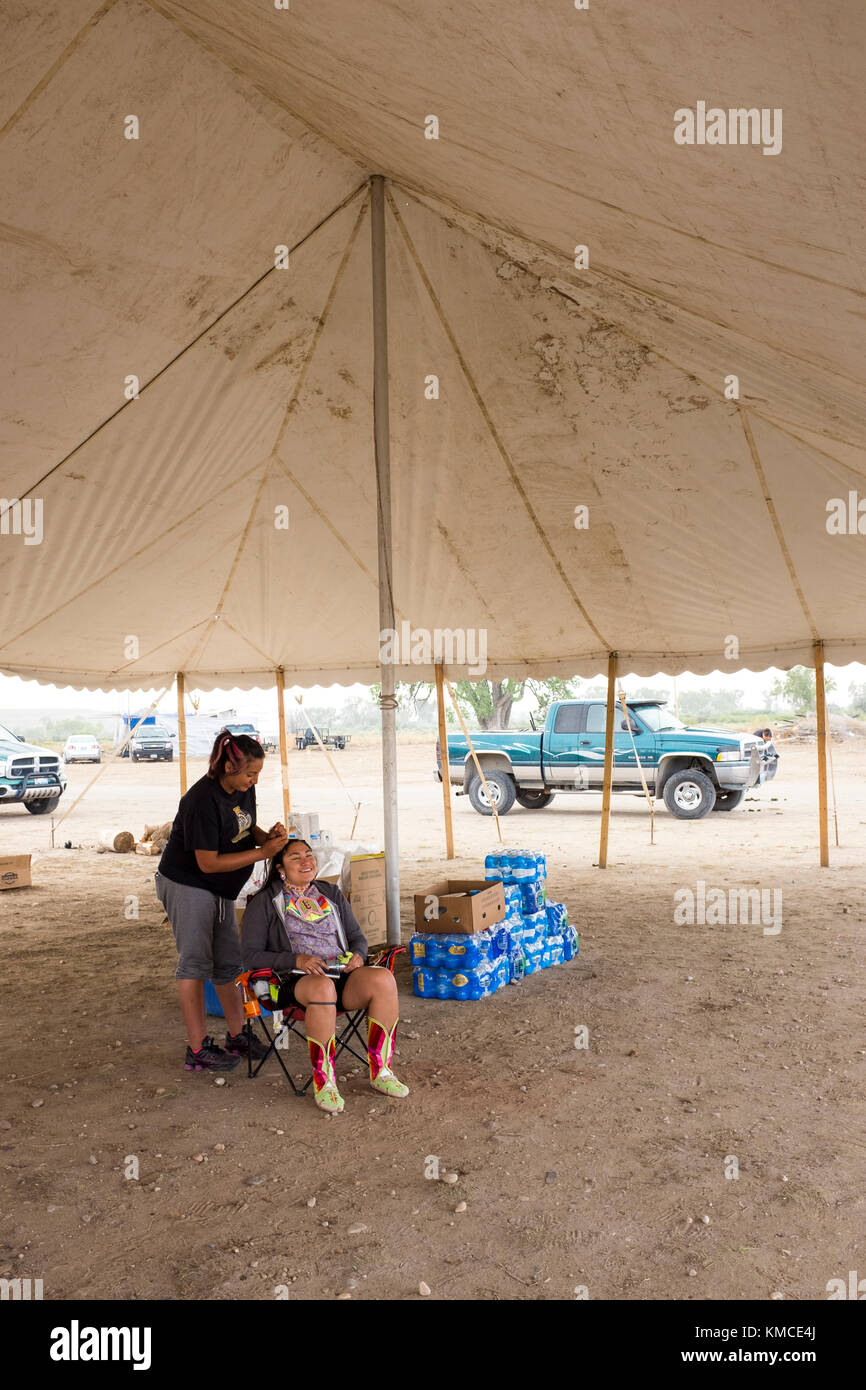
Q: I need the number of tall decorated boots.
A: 2